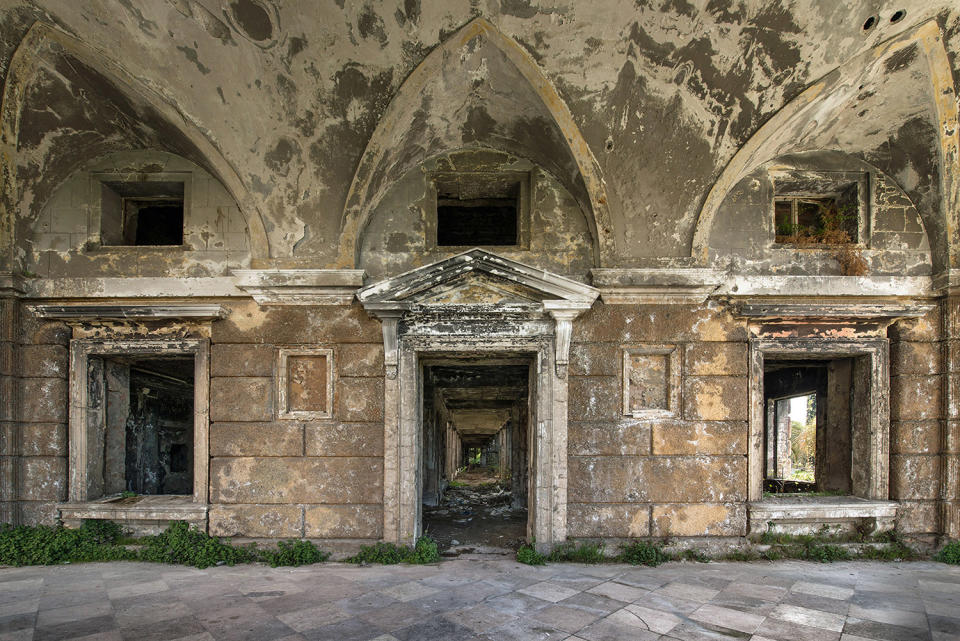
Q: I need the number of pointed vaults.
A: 3